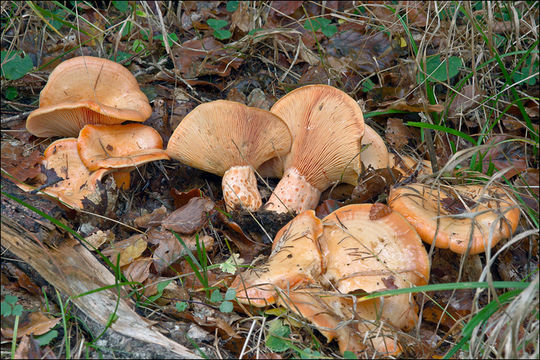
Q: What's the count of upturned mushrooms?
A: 2